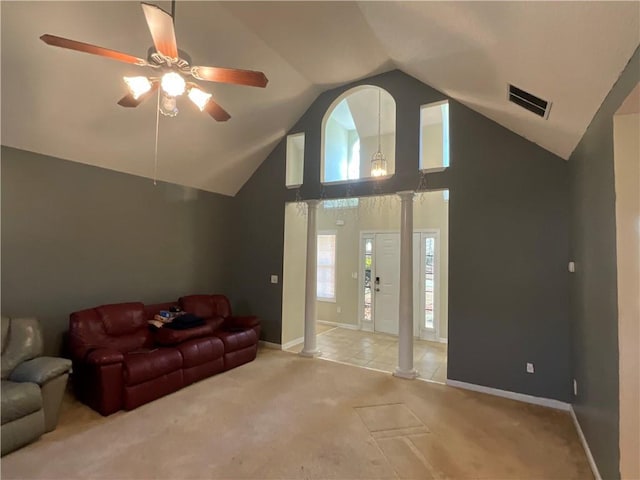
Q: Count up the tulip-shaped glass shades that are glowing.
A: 3